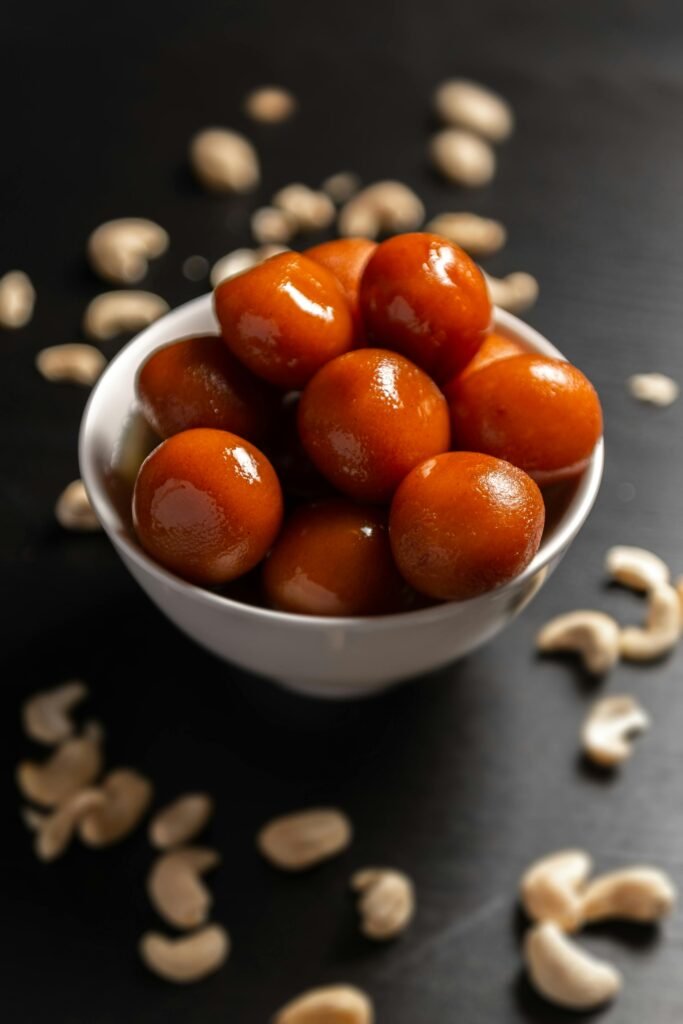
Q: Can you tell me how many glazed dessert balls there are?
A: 10